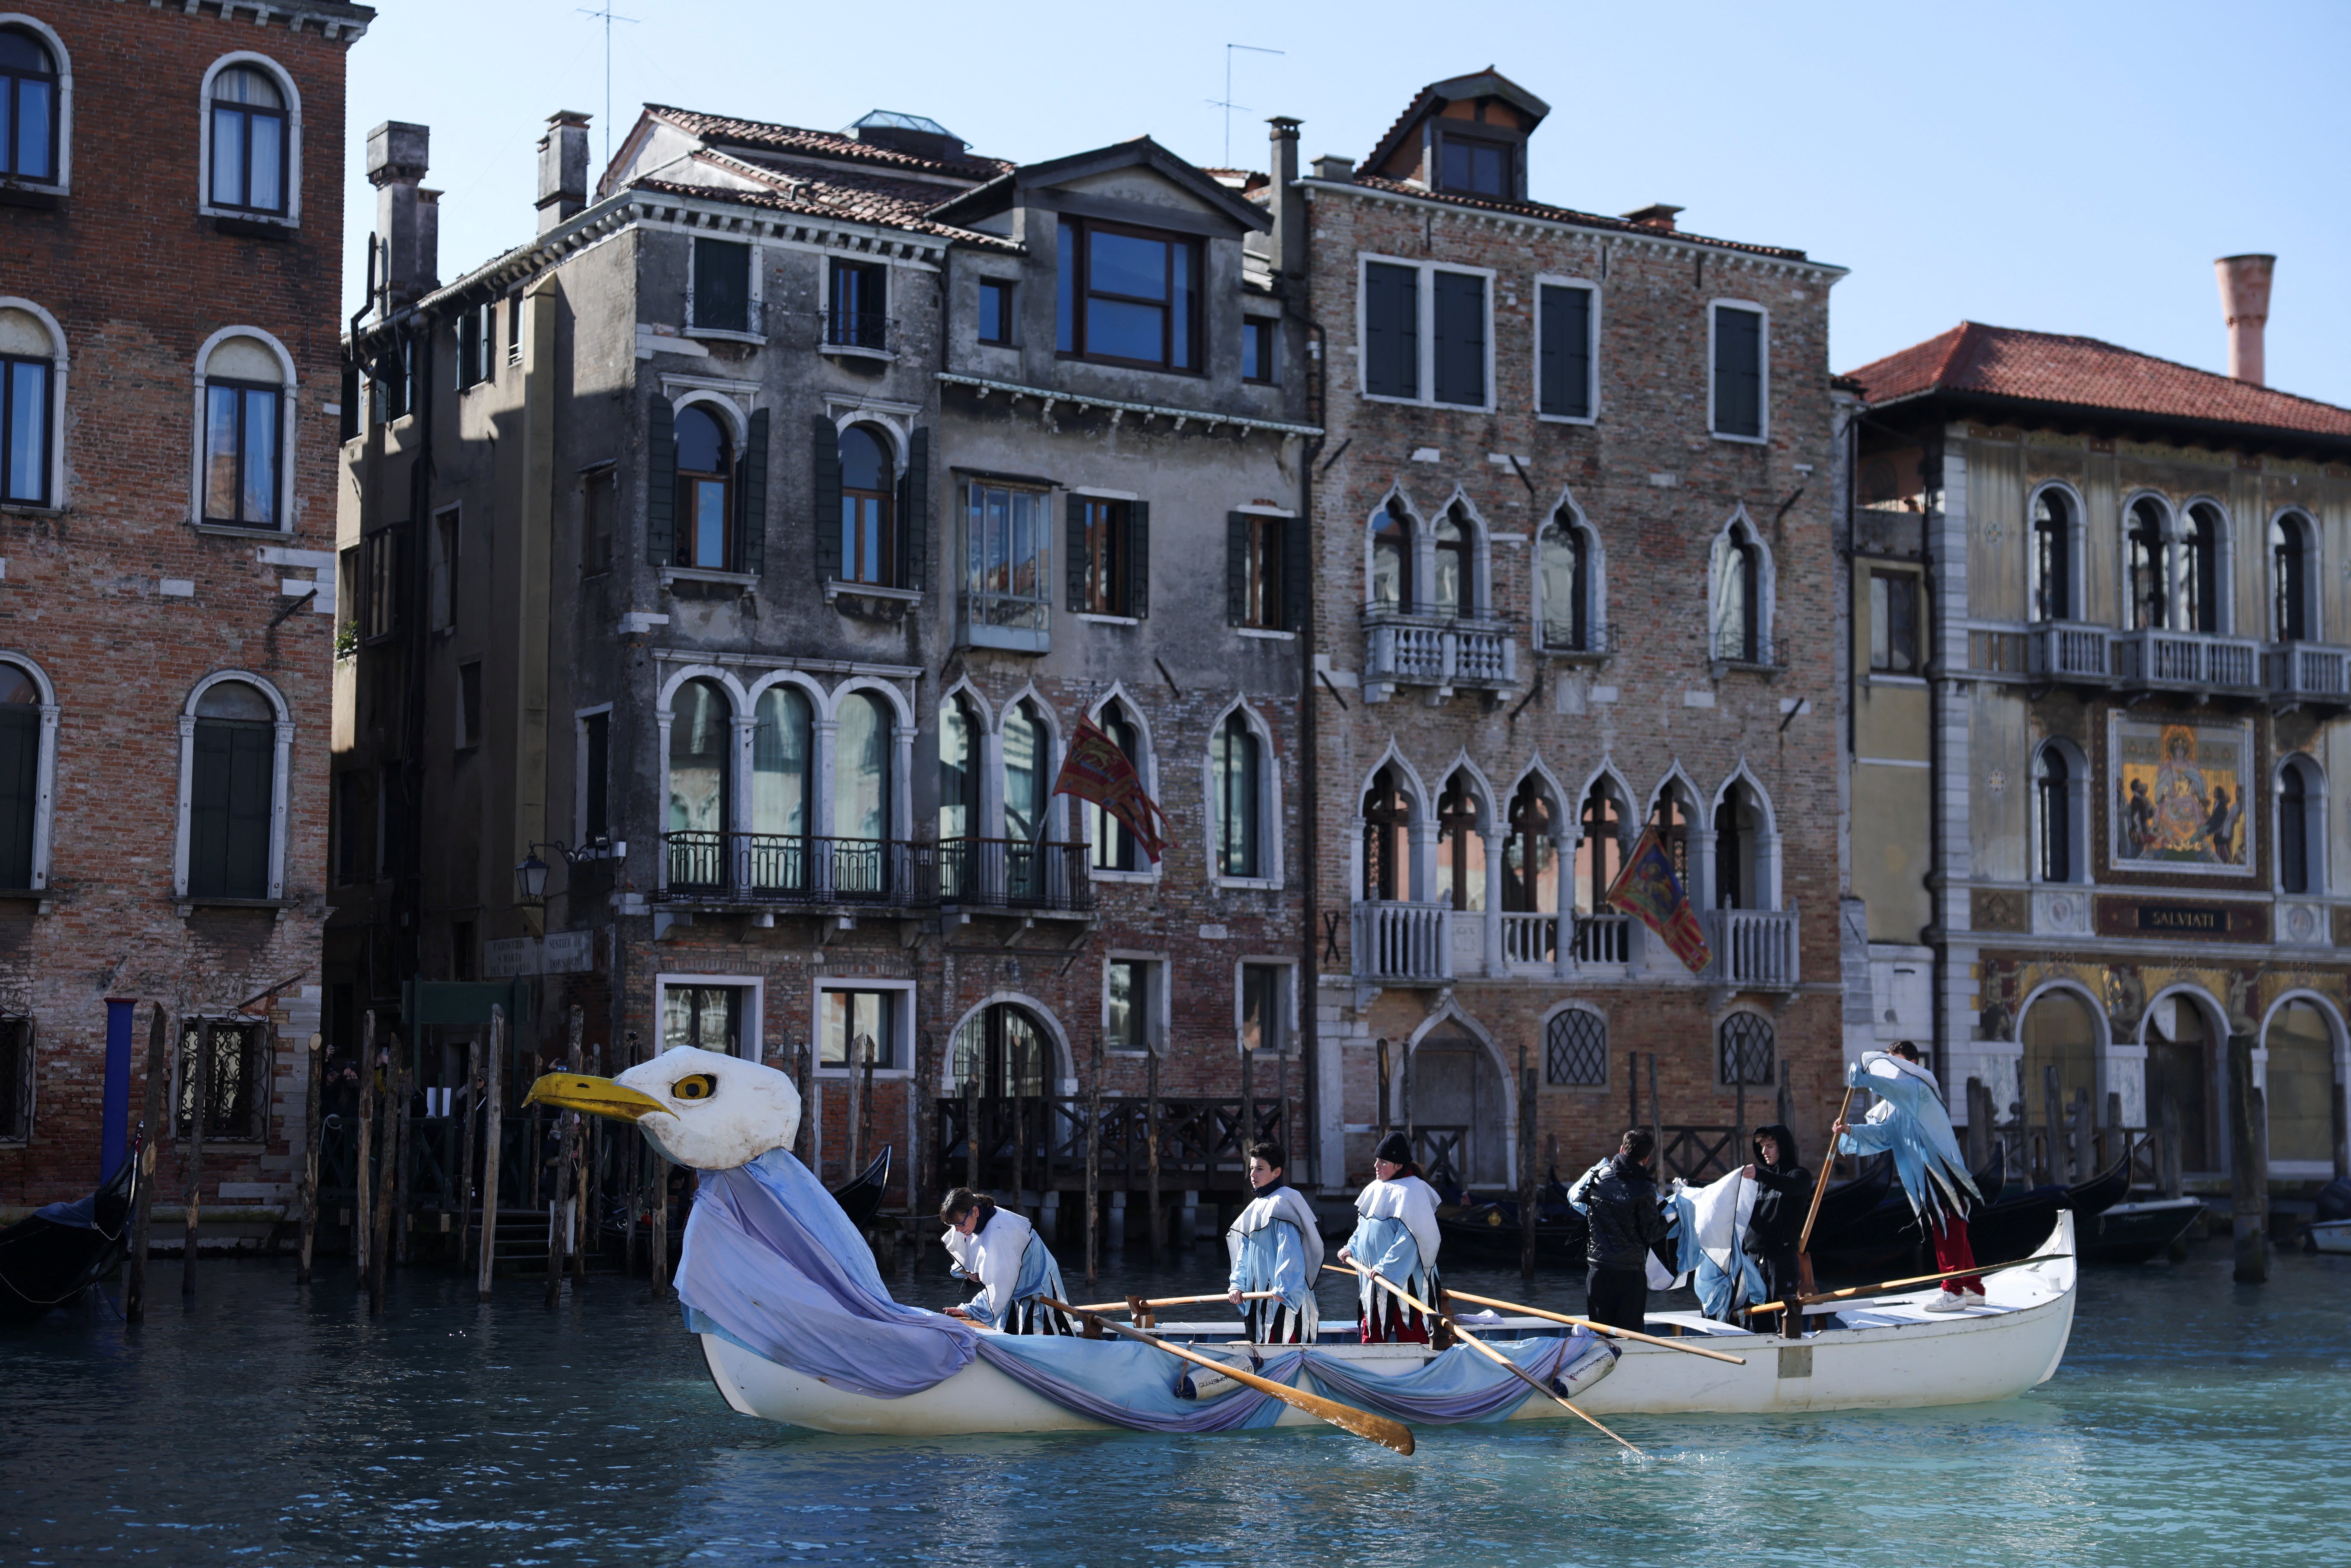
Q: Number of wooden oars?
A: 6